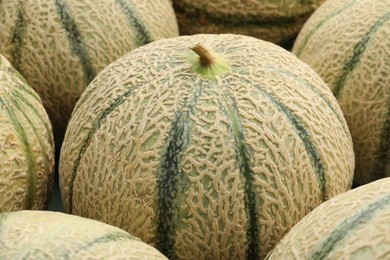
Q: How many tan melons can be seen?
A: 7